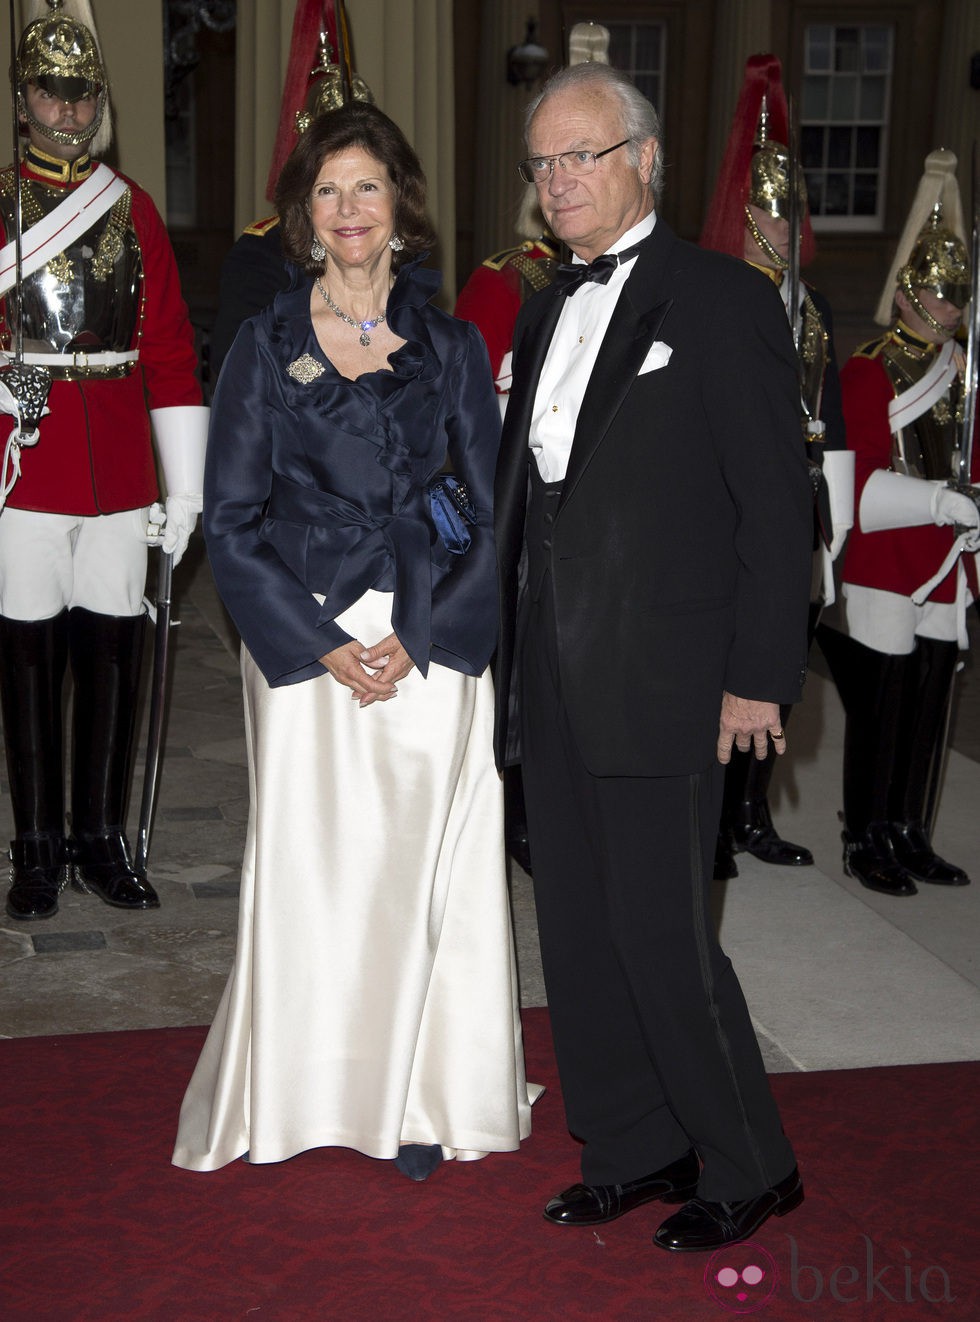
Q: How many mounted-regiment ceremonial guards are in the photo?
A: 5